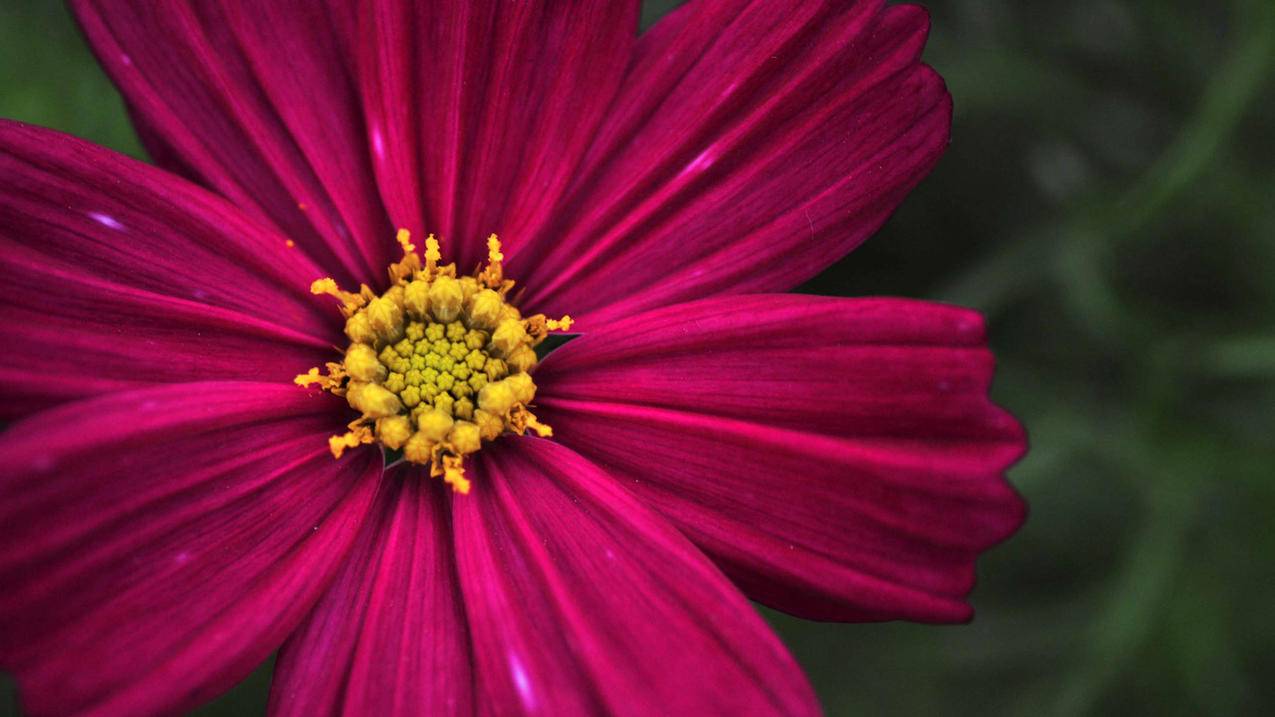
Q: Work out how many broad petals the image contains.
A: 8